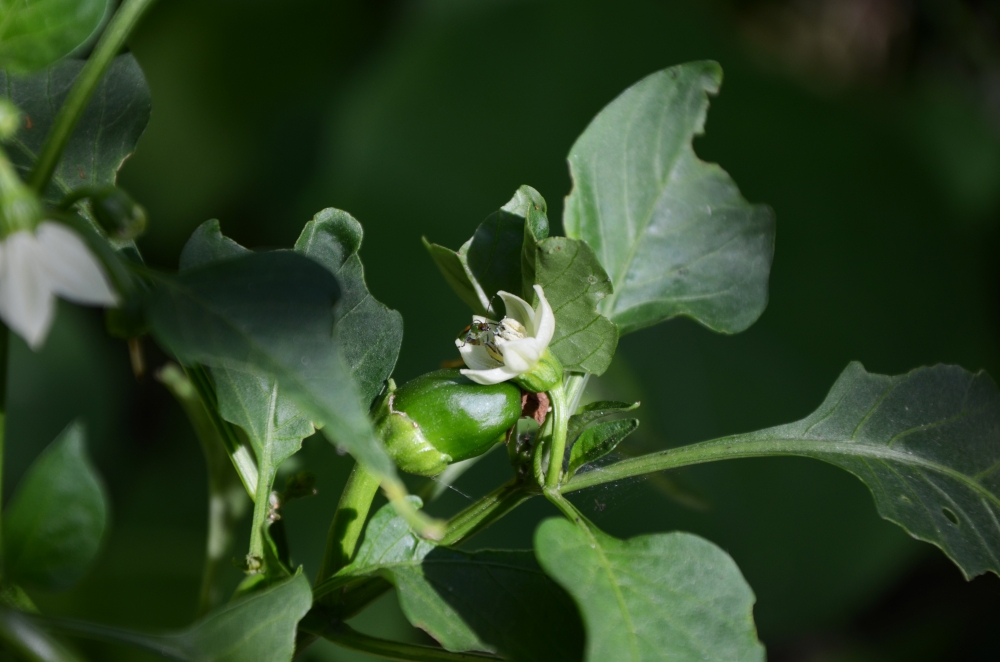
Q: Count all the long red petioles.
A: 0